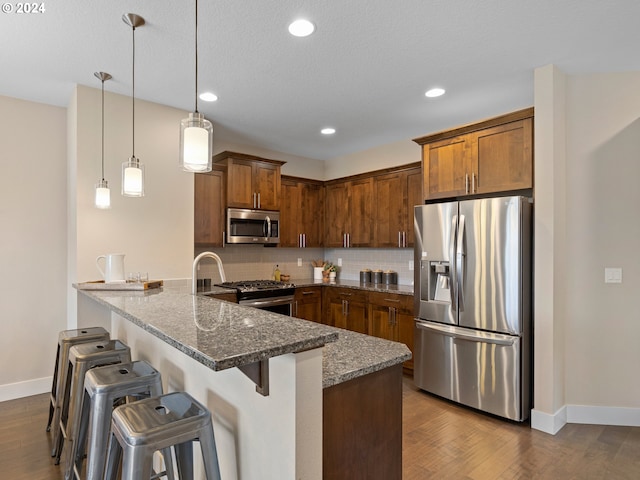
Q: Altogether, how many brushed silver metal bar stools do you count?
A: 4